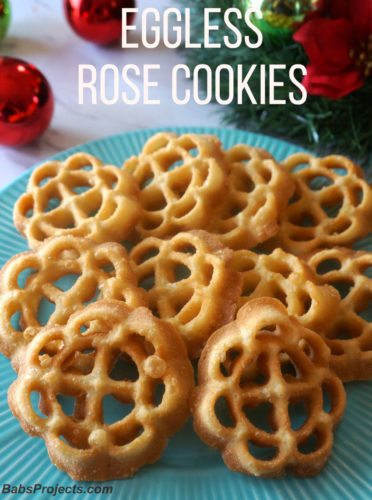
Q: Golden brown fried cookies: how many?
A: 10